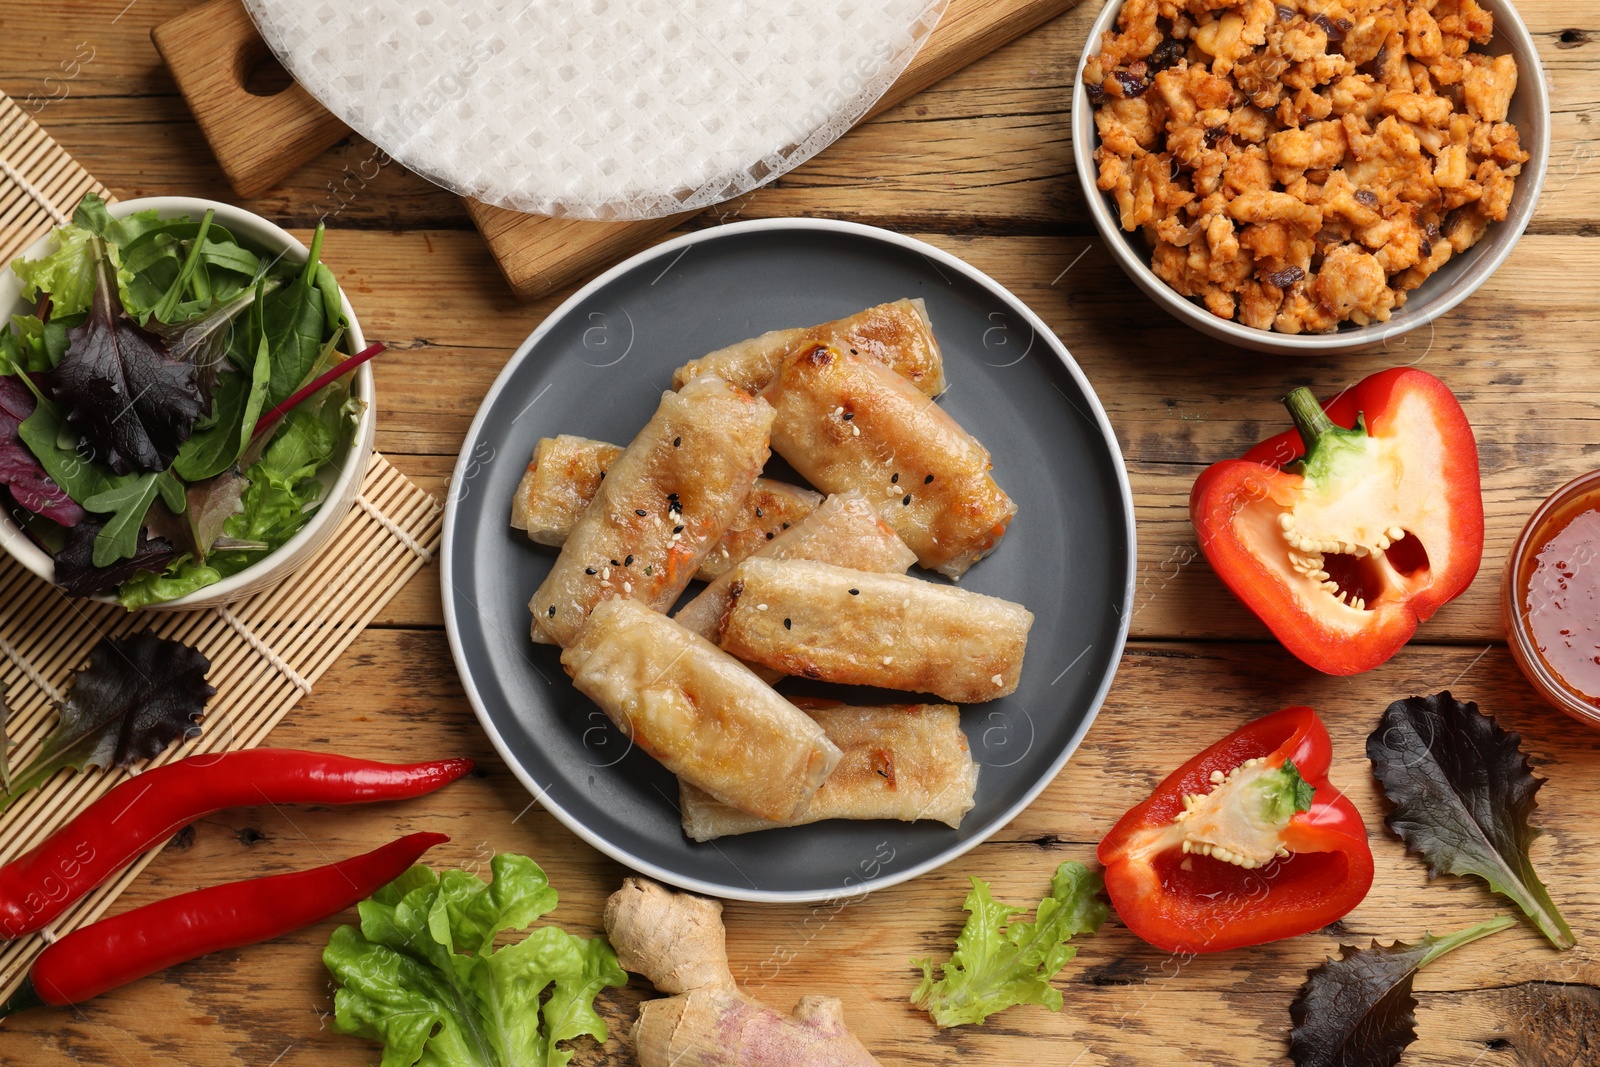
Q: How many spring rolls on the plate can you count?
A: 8